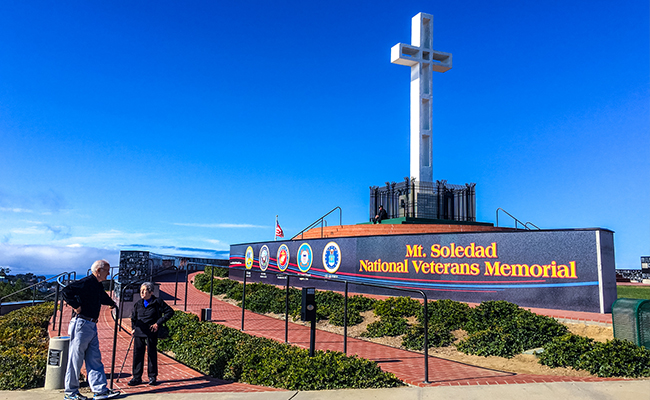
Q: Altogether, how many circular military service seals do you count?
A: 5